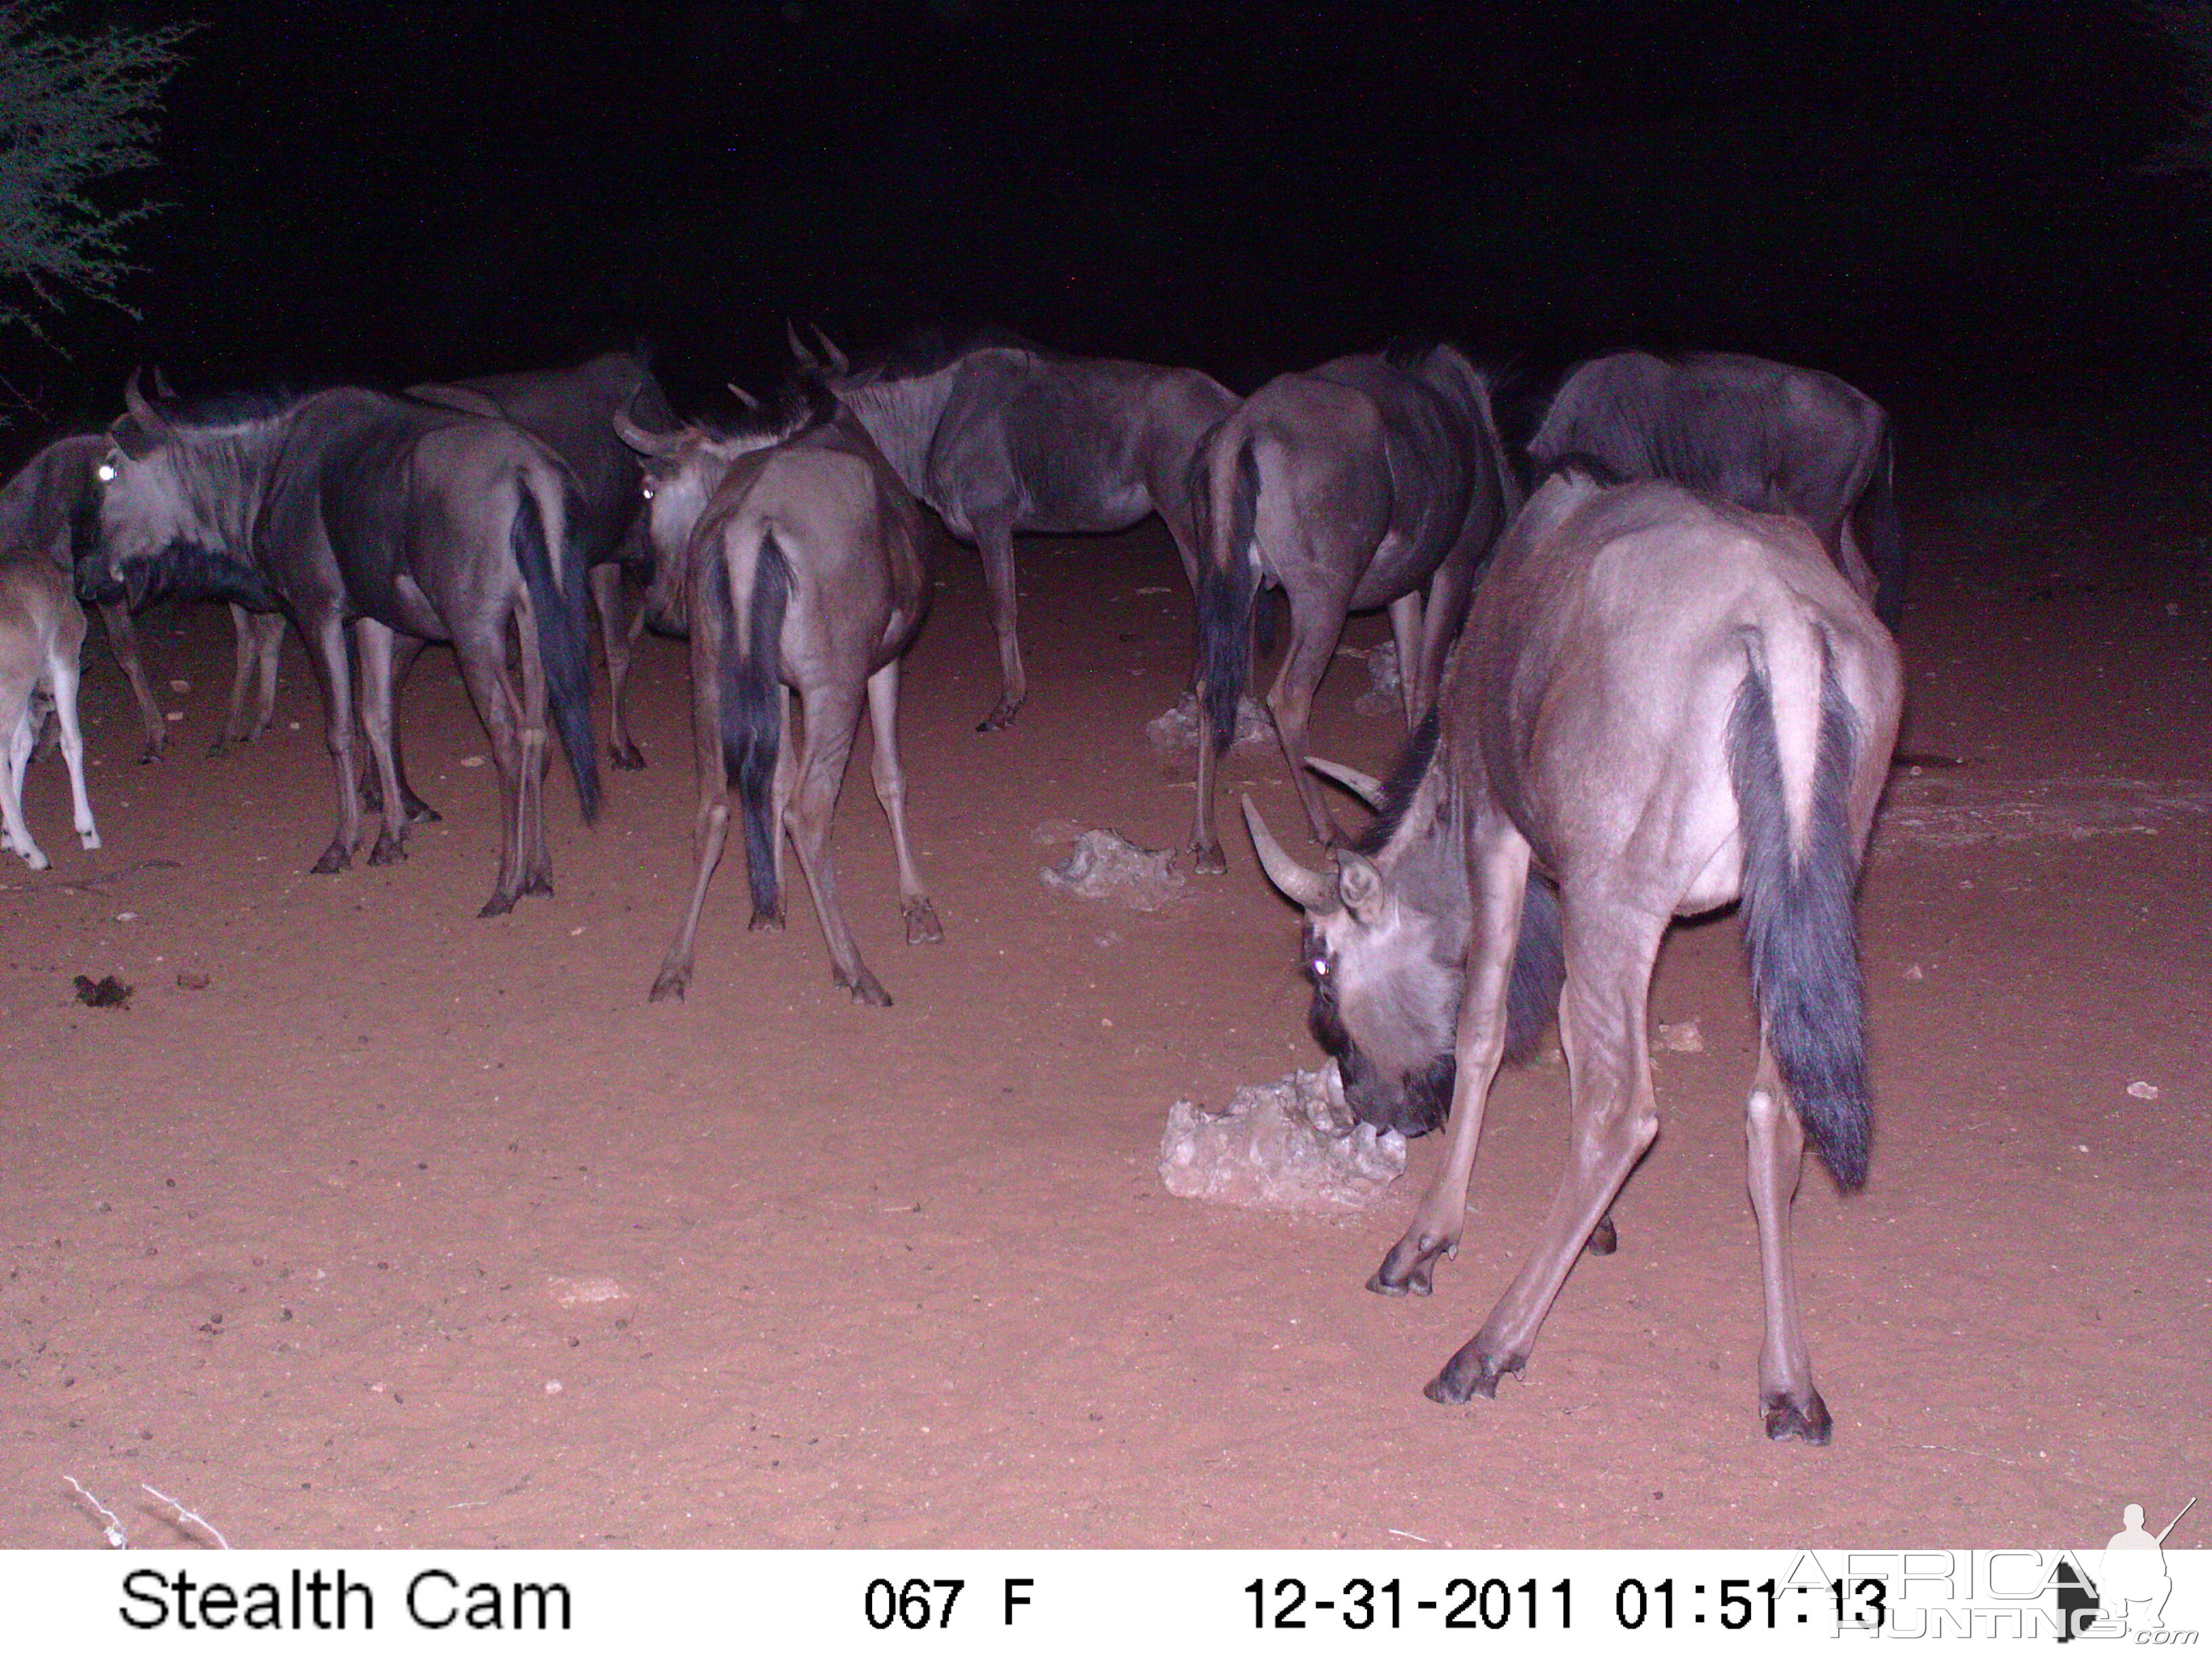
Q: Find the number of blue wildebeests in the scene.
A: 9